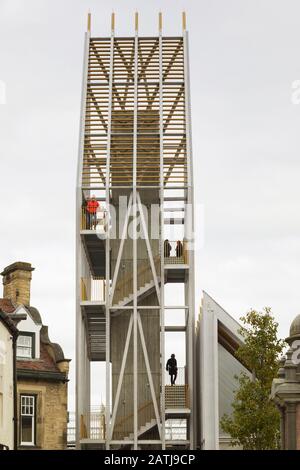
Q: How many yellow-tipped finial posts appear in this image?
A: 5